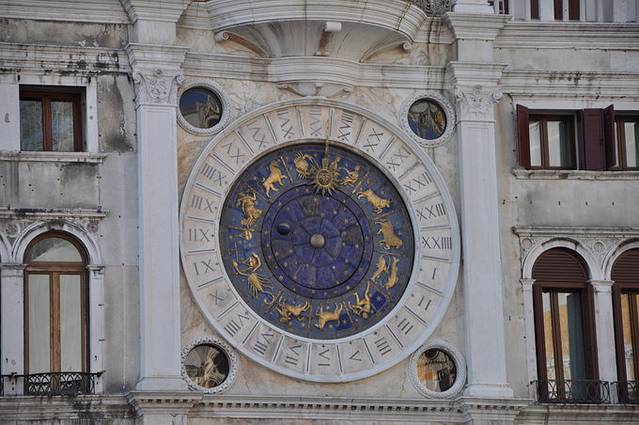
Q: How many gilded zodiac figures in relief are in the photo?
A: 12